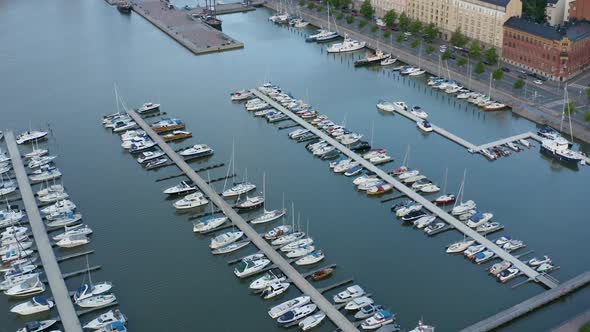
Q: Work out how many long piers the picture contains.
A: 3